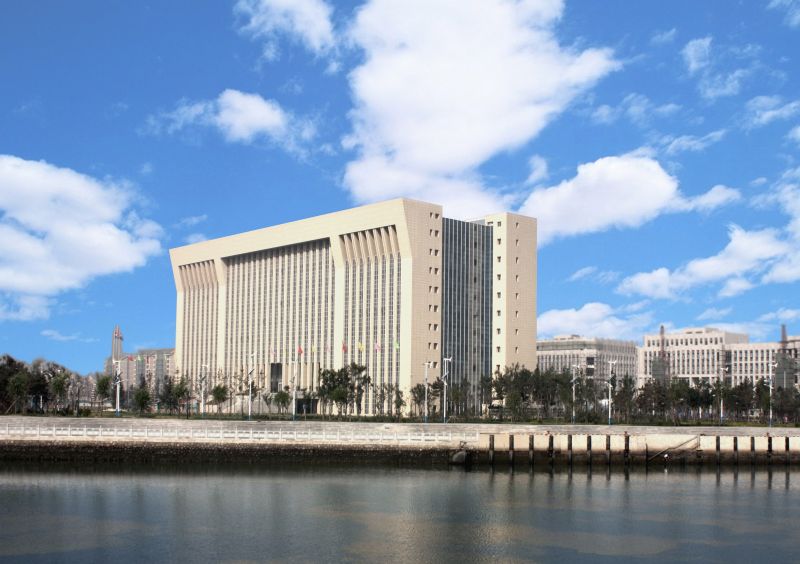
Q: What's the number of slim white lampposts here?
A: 10